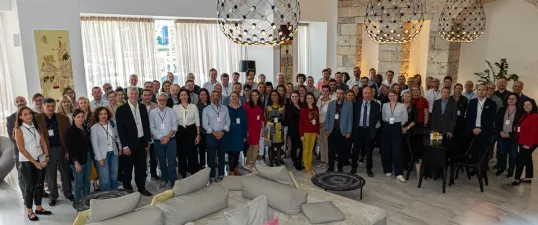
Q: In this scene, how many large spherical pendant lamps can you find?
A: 3